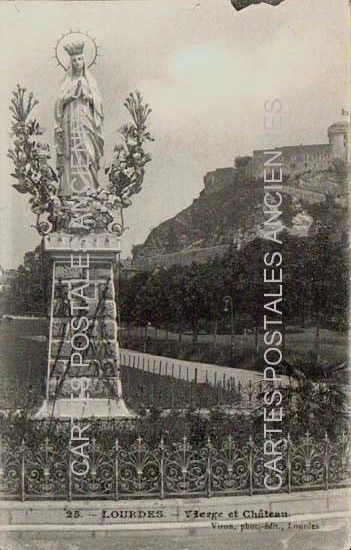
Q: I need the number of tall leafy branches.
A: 2